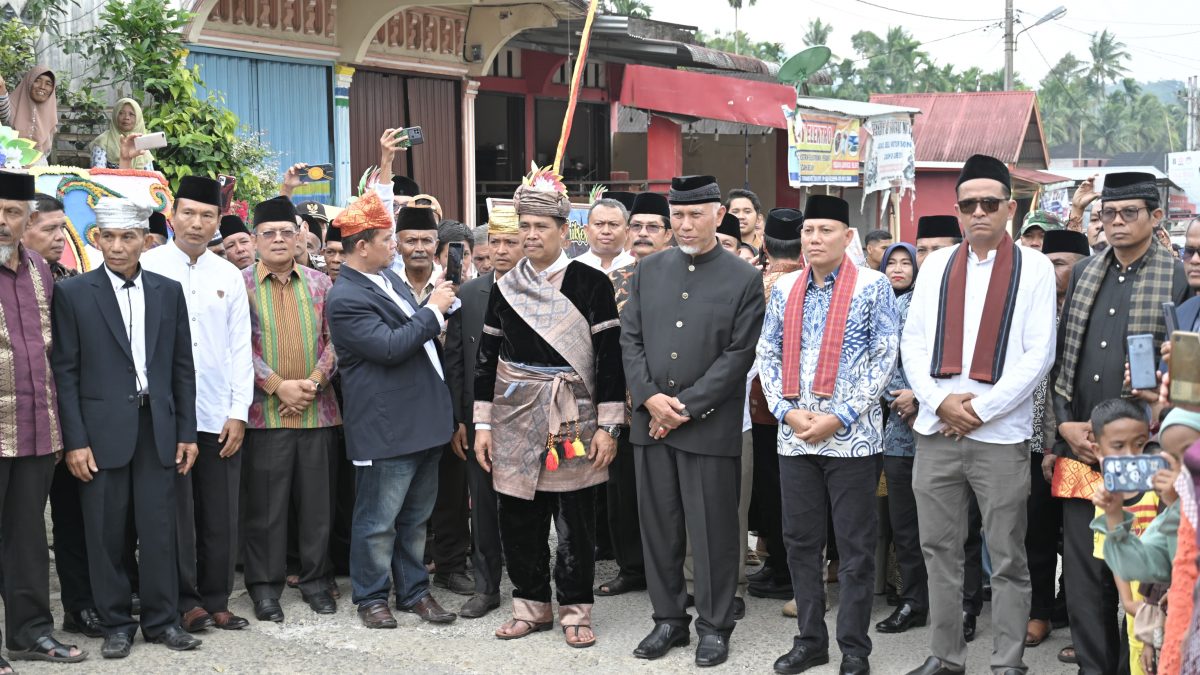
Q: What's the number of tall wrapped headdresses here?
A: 4